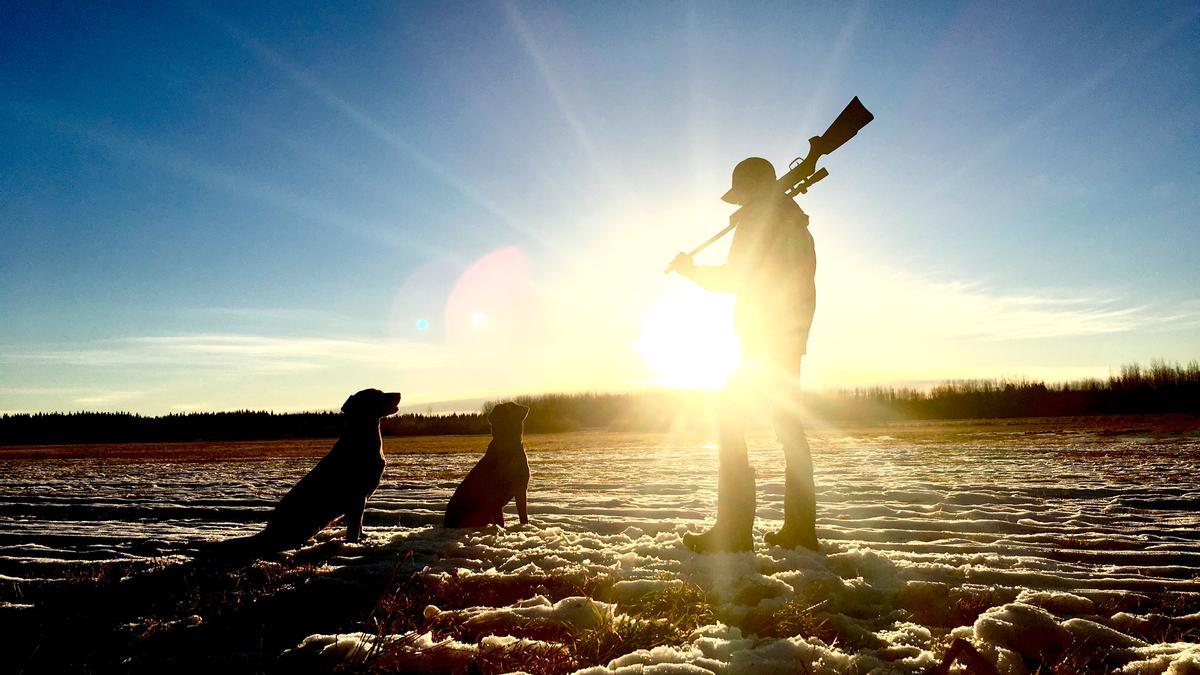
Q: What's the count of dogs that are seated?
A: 2